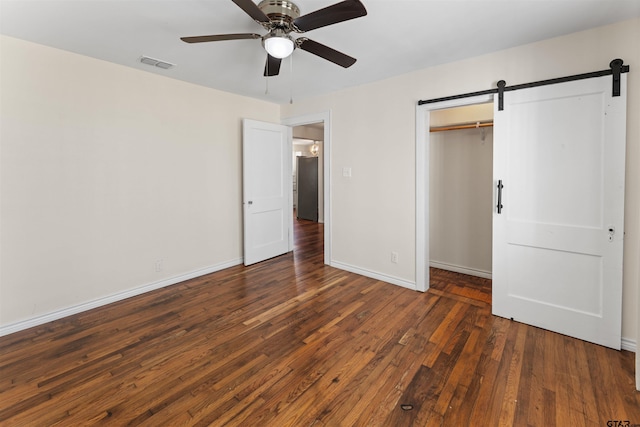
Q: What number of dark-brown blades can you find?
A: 5